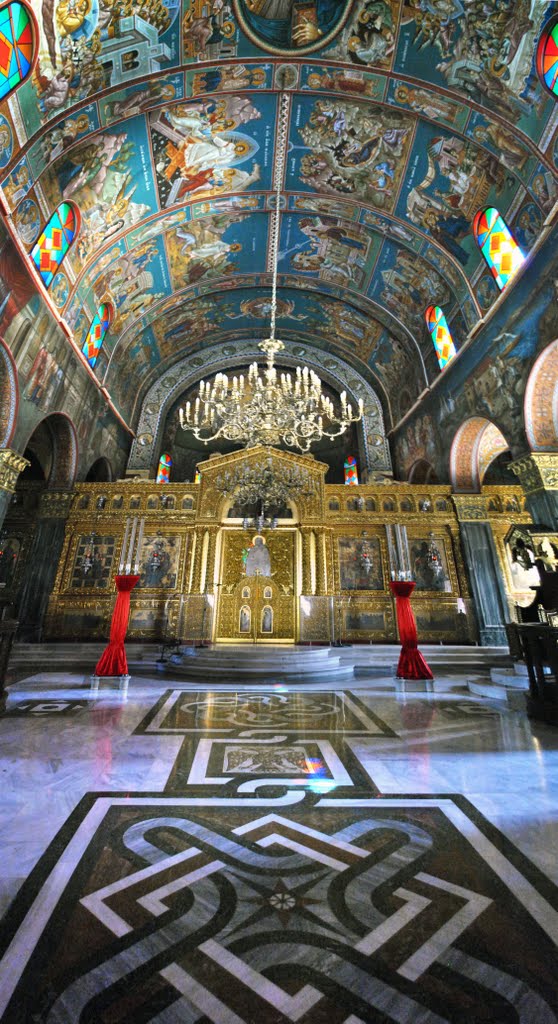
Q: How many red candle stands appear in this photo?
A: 2